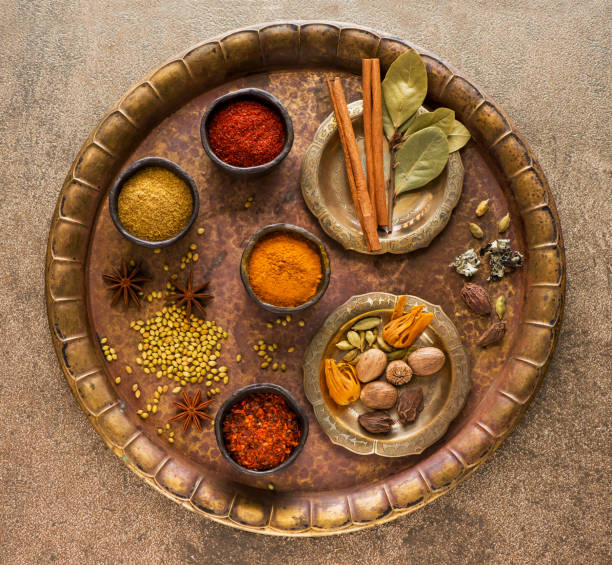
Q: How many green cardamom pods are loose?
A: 4